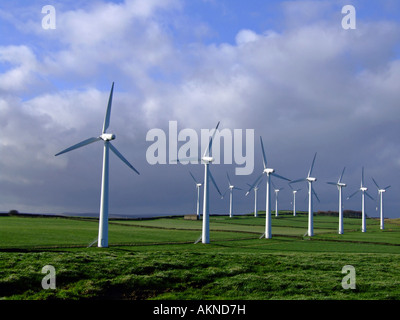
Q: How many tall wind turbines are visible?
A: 12